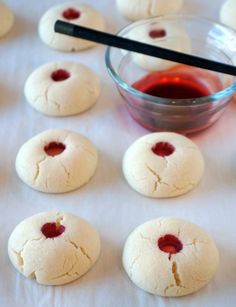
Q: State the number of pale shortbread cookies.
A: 10